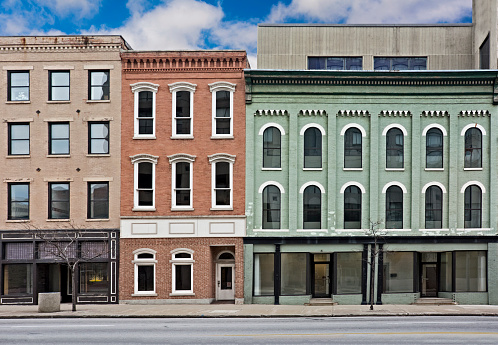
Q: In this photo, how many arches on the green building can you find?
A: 12